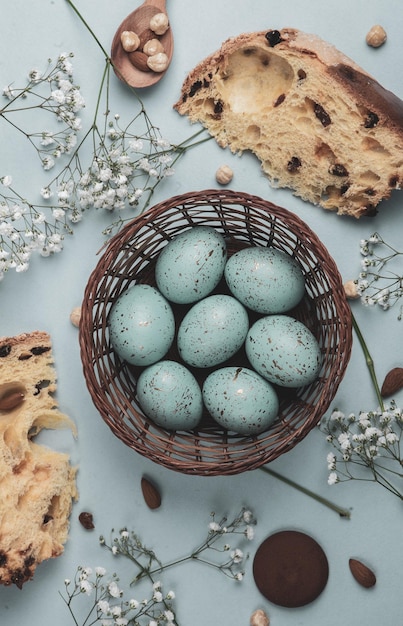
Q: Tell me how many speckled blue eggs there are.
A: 7